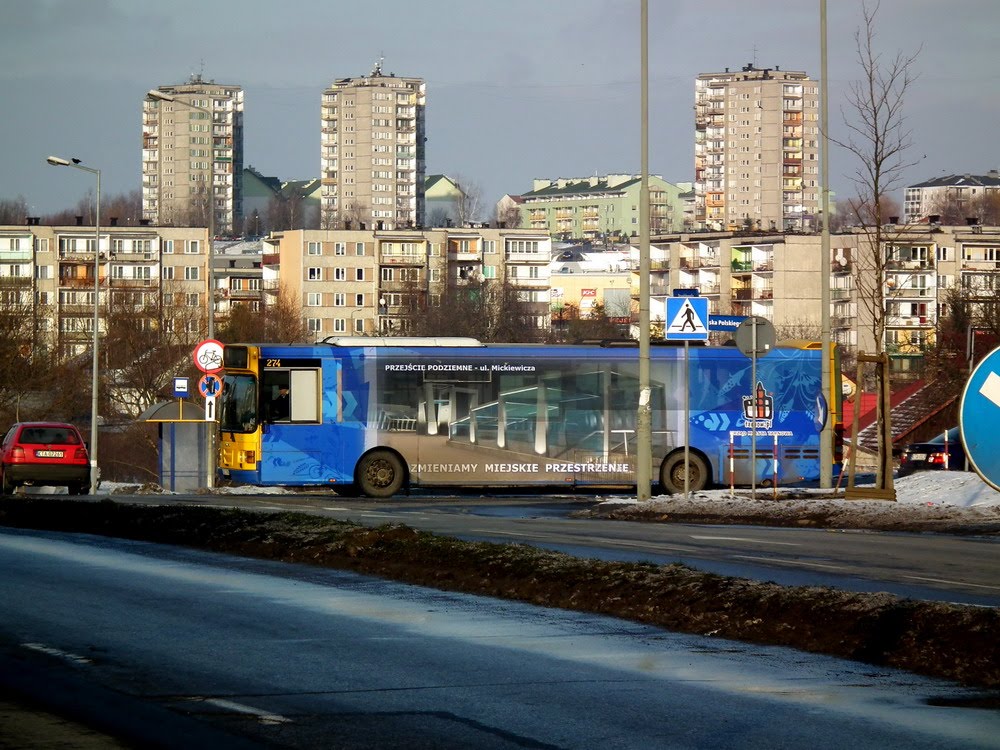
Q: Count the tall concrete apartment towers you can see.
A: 3